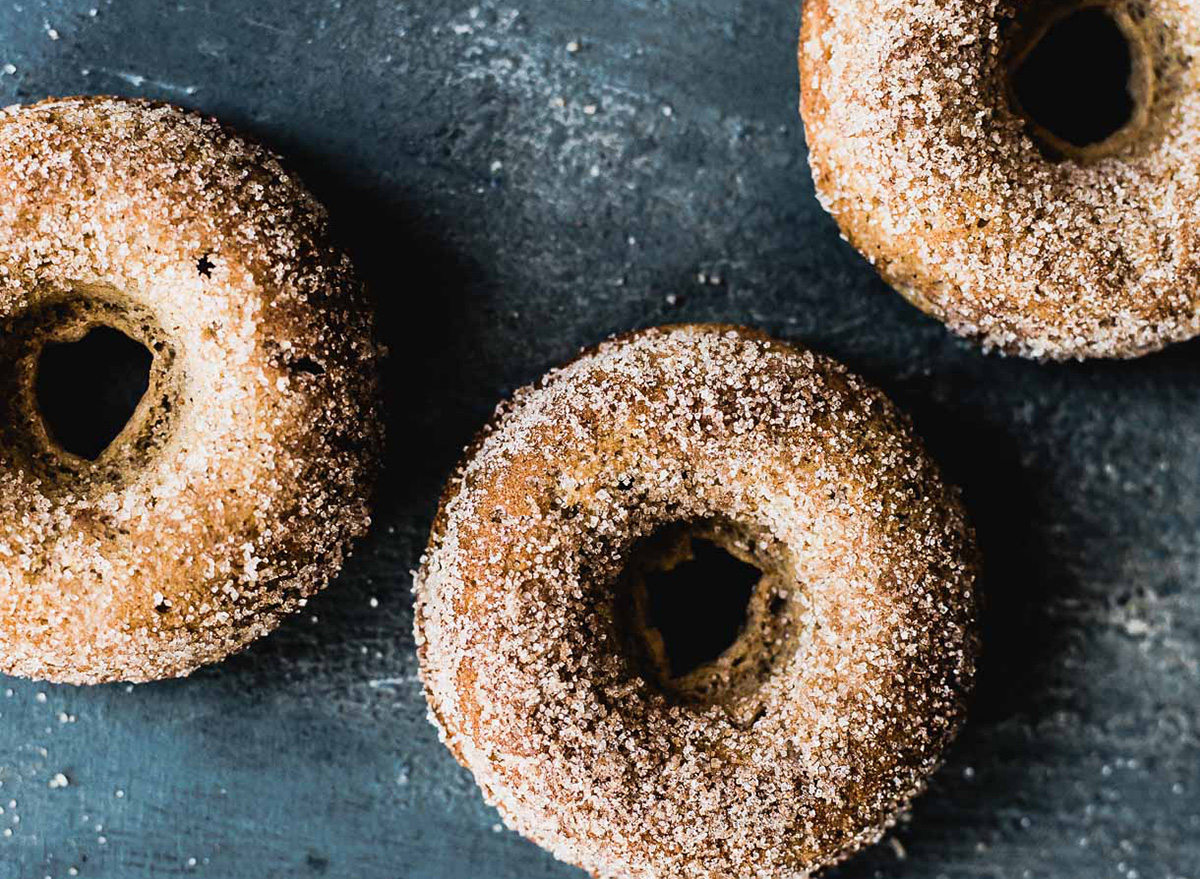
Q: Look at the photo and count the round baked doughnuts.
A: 3